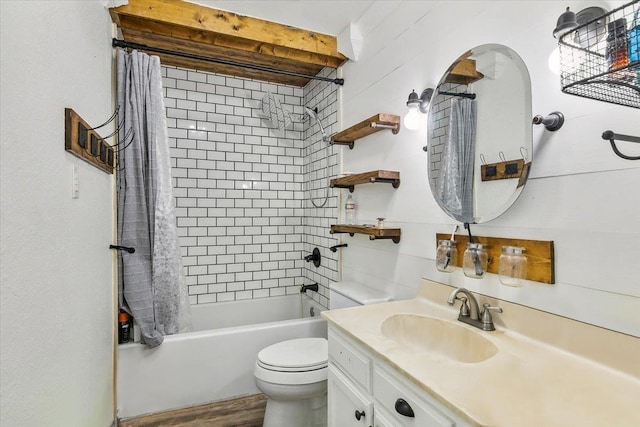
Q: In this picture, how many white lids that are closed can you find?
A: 1